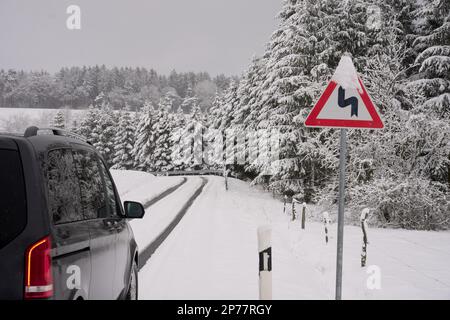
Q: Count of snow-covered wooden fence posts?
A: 5